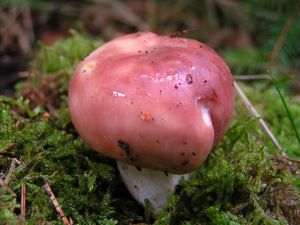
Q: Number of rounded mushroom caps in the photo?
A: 1